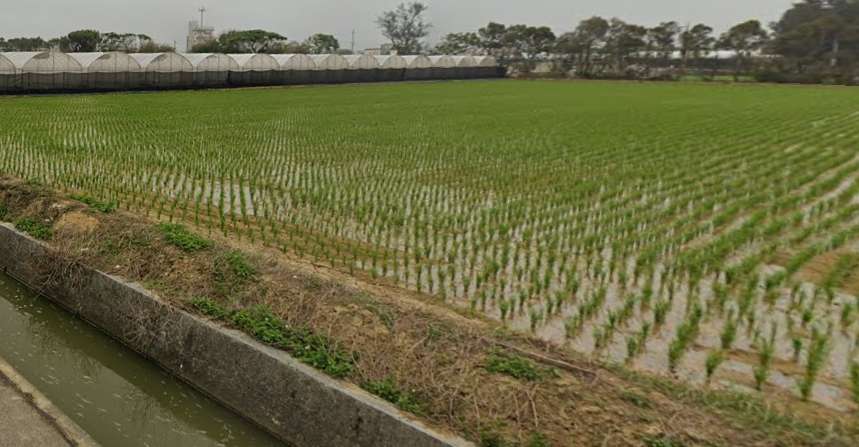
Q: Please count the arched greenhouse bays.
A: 14